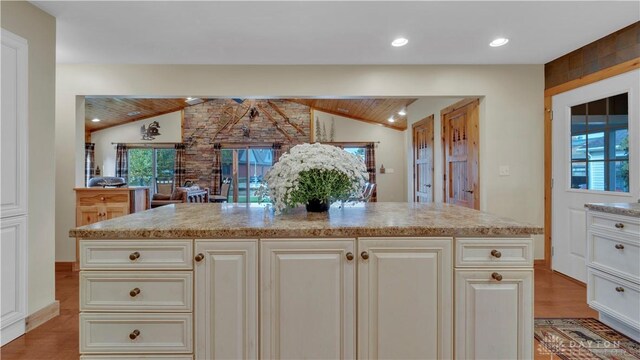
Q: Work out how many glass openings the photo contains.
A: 4